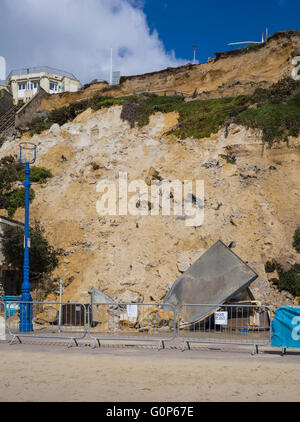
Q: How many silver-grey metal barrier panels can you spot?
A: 3